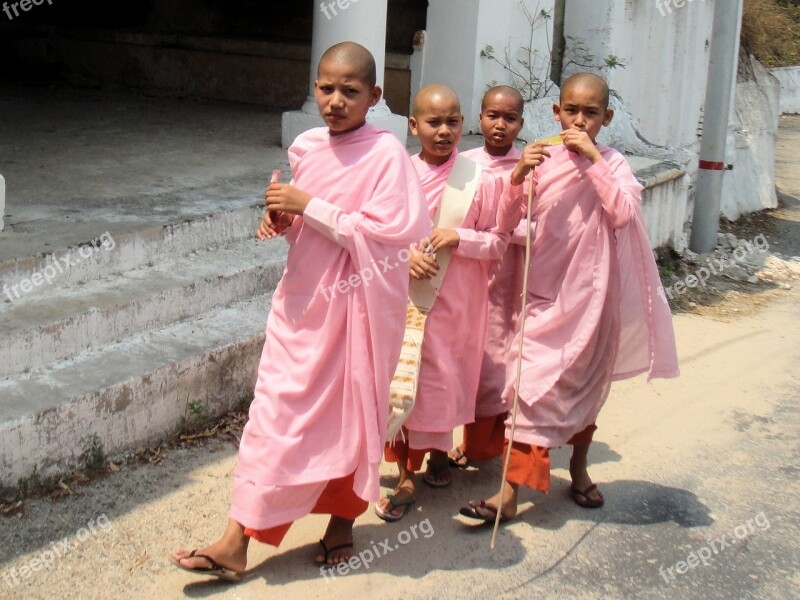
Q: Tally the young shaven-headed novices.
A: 4